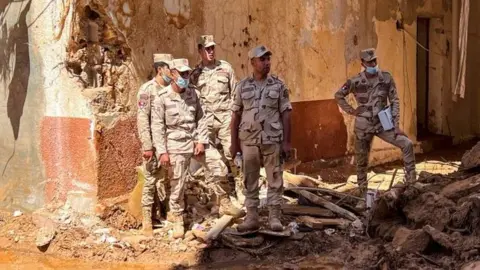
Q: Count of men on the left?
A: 4